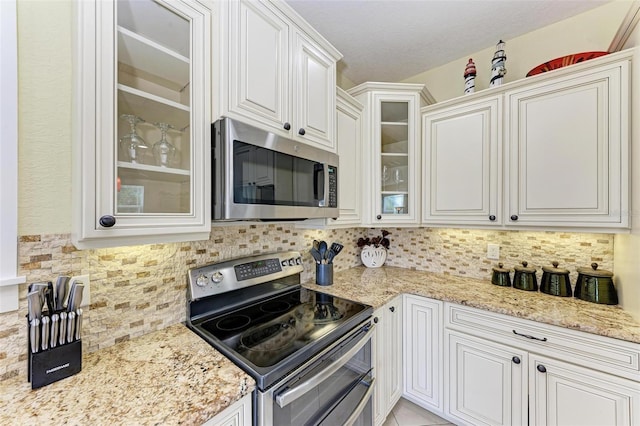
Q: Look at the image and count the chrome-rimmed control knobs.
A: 5